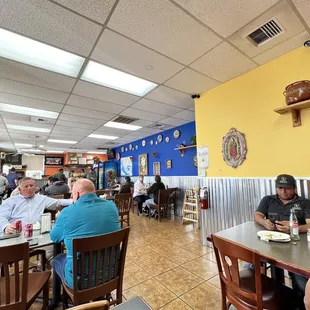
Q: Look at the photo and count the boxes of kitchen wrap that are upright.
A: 0